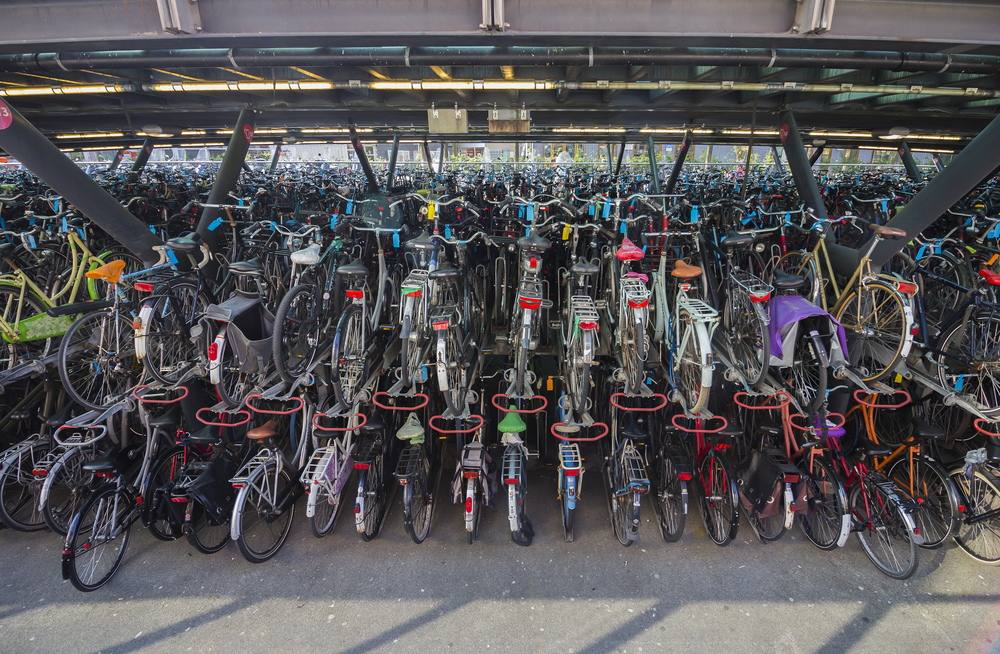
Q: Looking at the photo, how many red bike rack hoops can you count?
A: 14